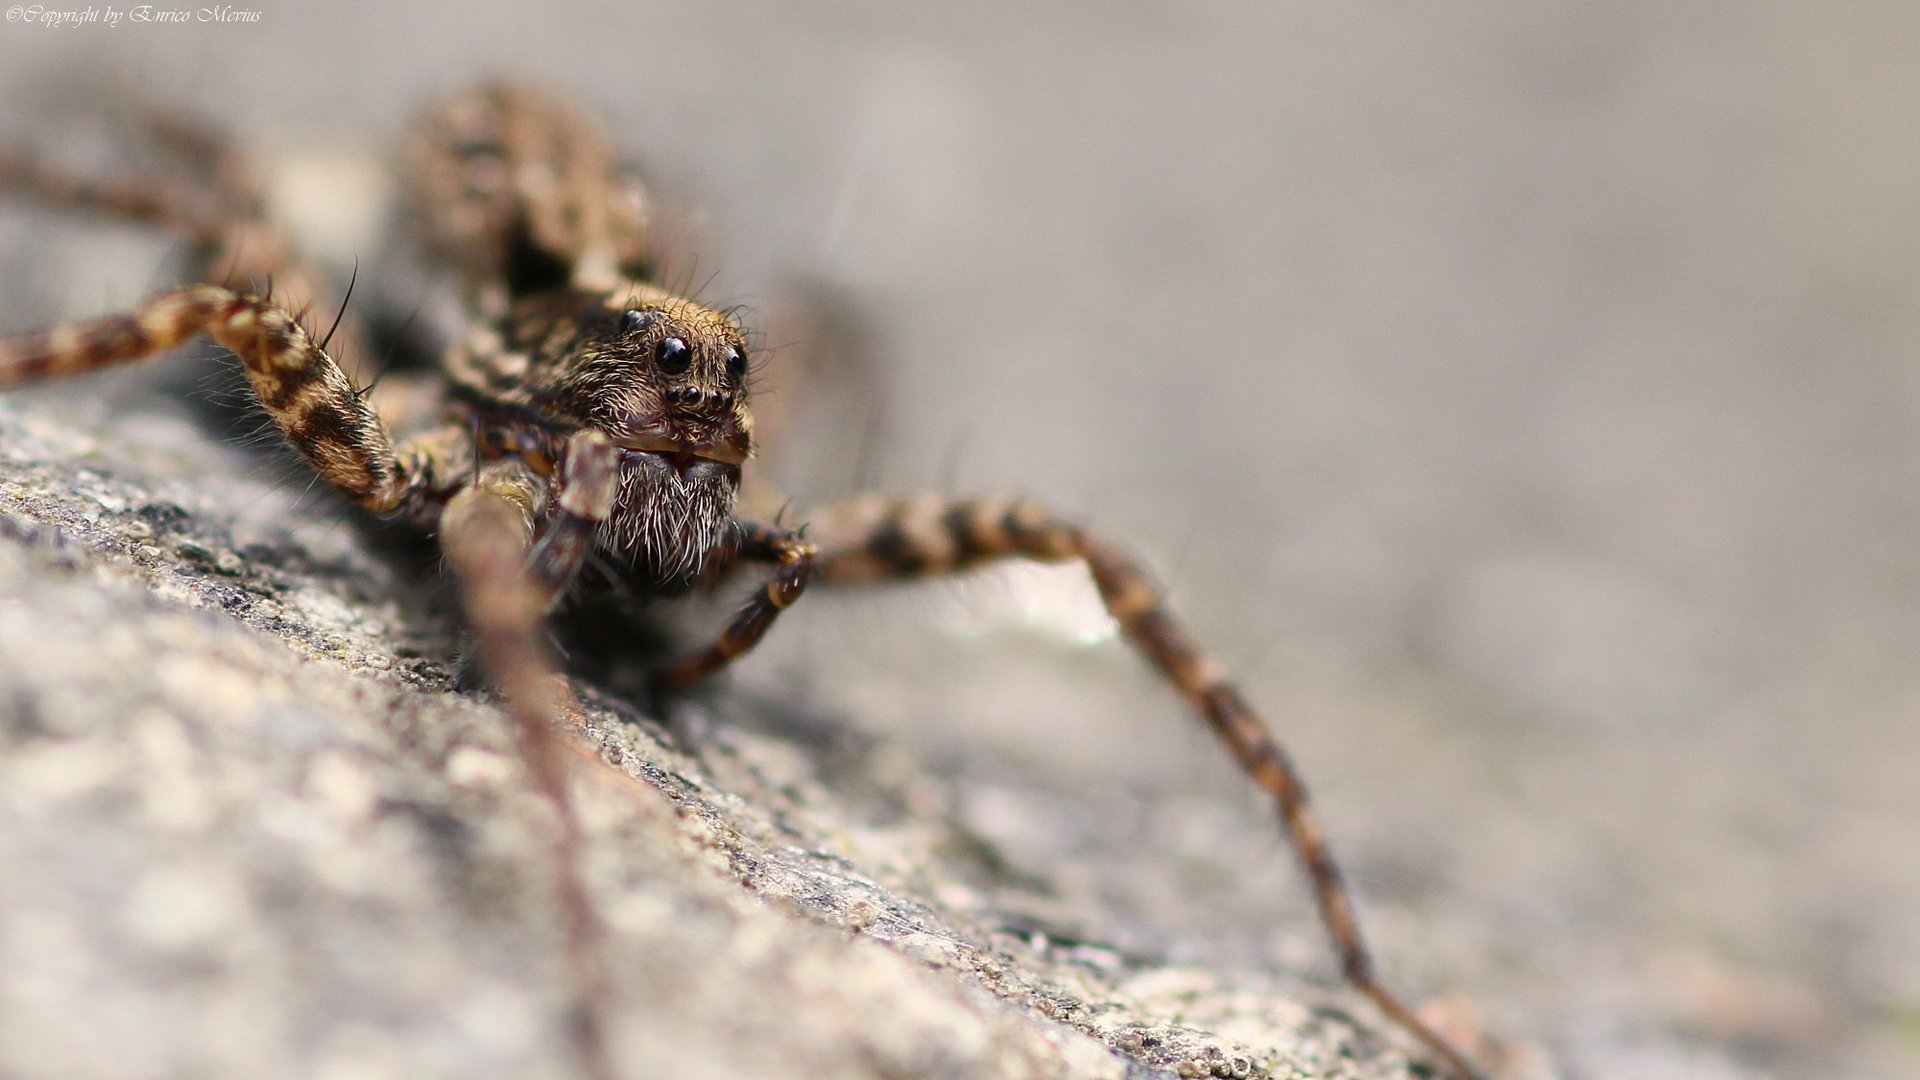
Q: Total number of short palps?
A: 2